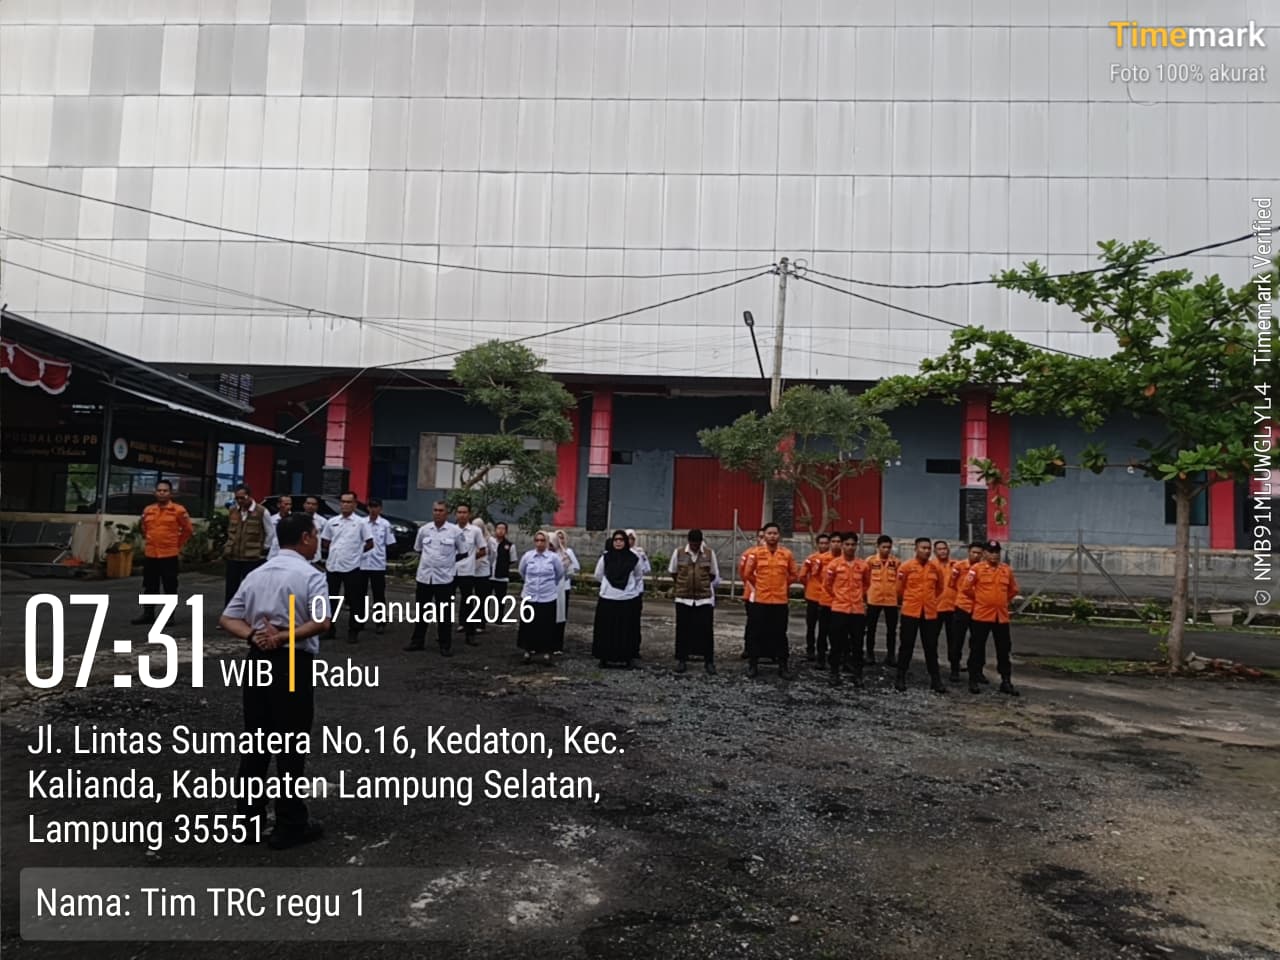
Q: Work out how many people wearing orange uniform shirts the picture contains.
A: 11